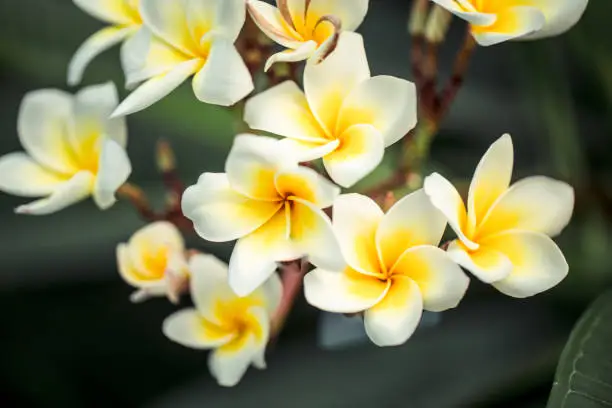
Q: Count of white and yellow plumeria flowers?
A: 11